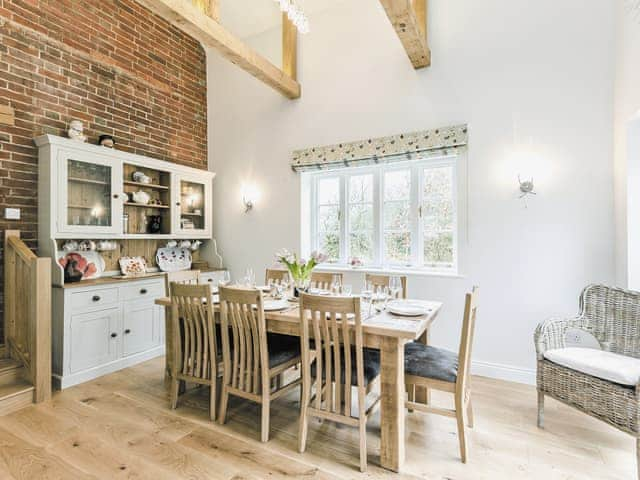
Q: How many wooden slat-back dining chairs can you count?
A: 8